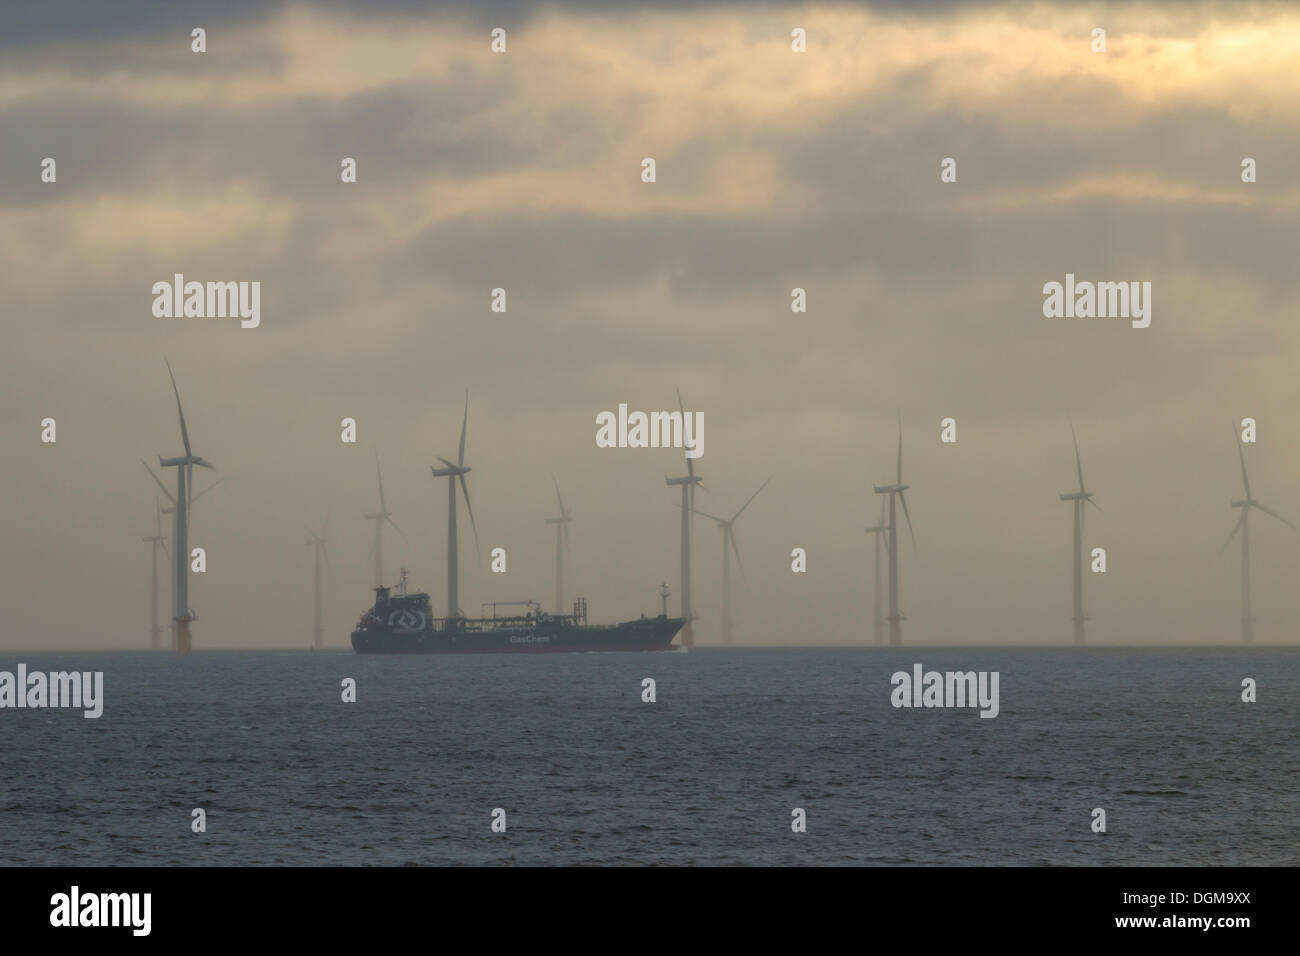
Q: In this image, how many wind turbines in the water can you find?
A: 13